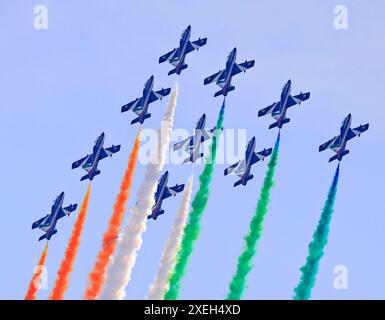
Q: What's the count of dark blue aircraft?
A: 10